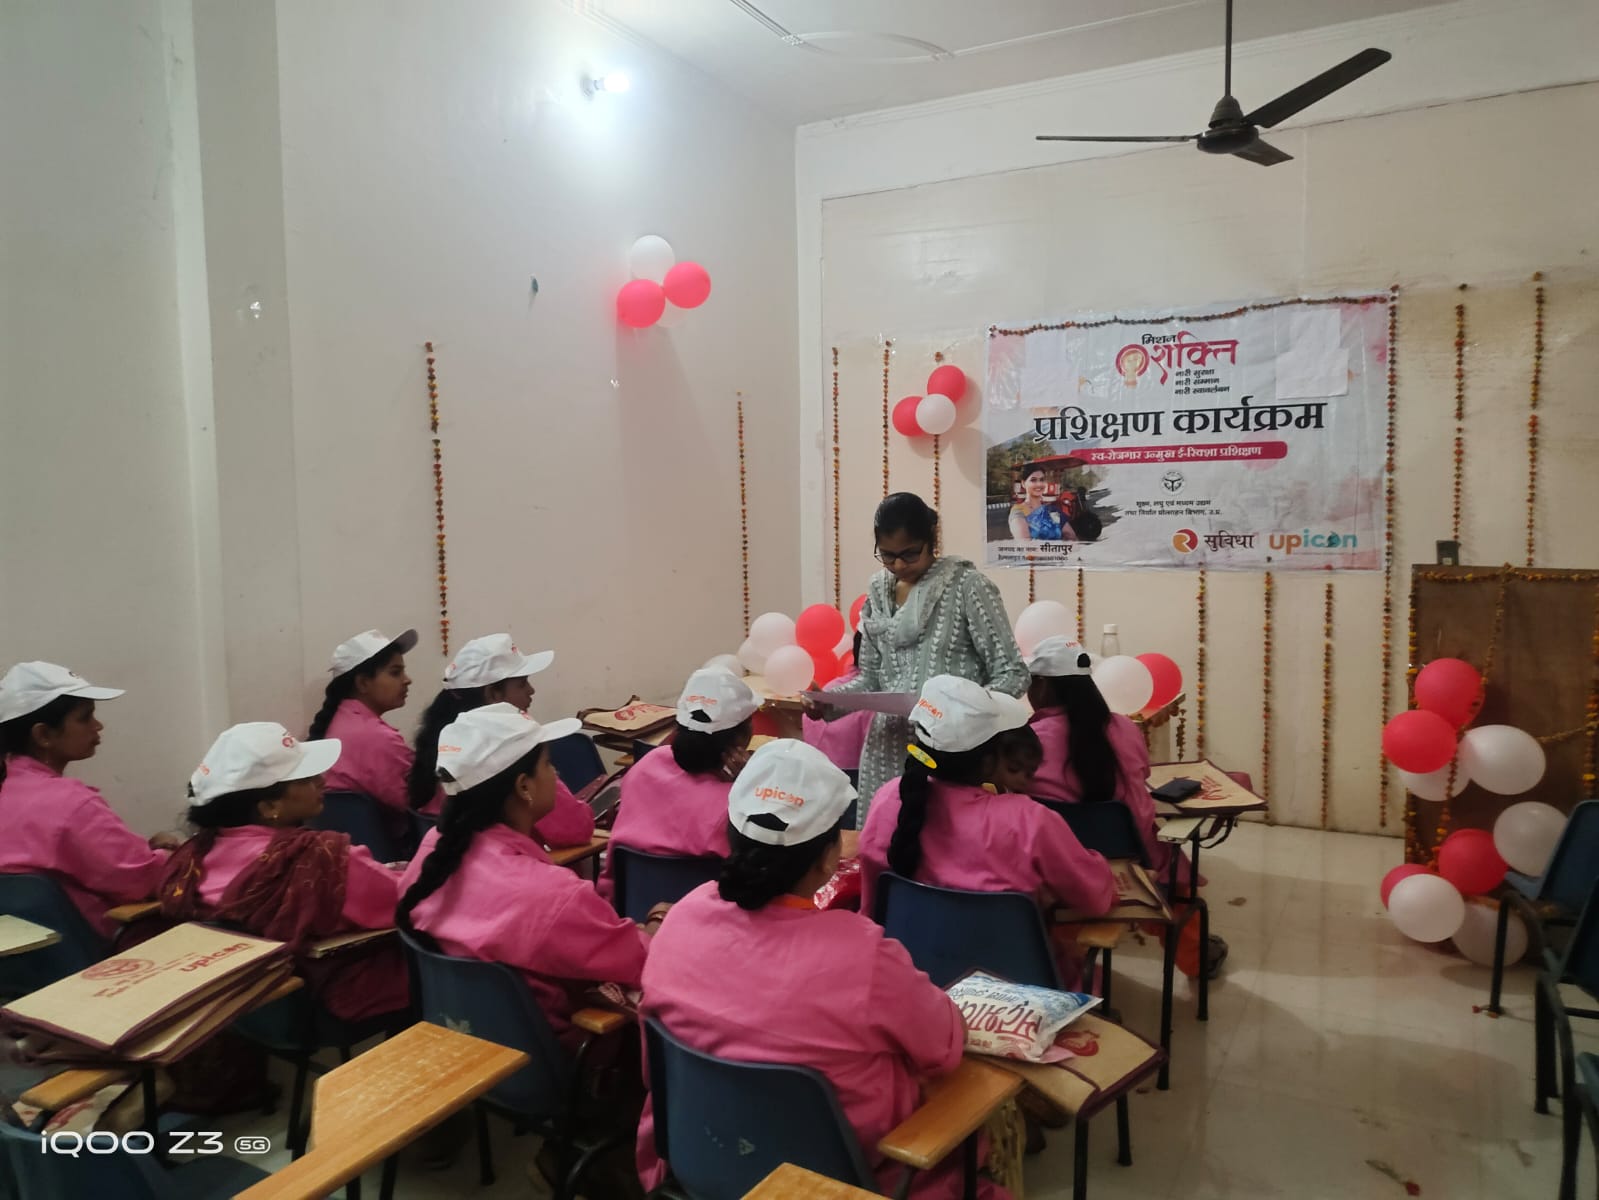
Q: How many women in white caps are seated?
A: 9